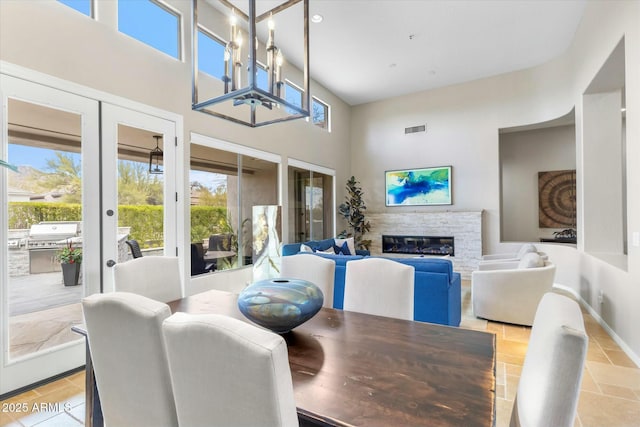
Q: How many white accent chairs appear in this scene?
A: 2